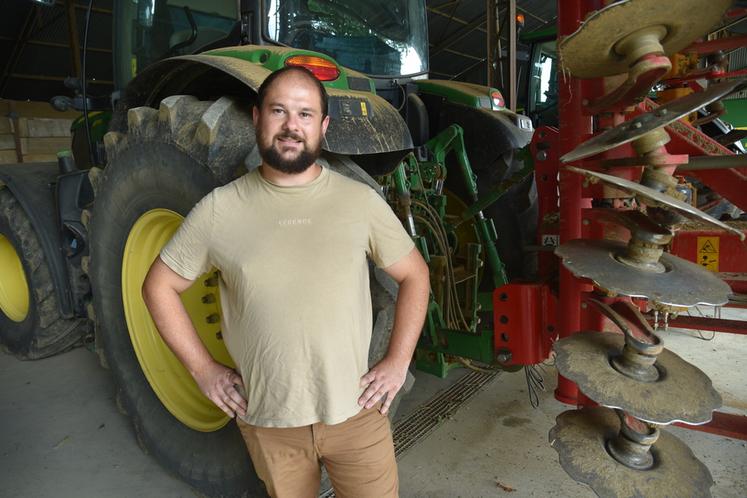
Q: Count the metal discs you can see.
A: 6